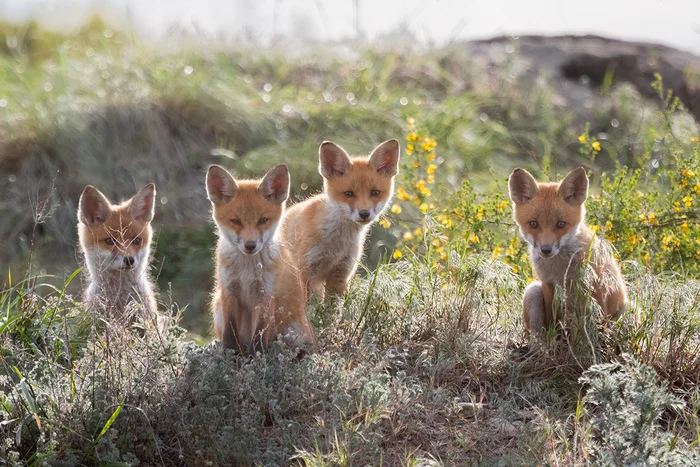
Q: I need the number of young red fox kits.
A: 4